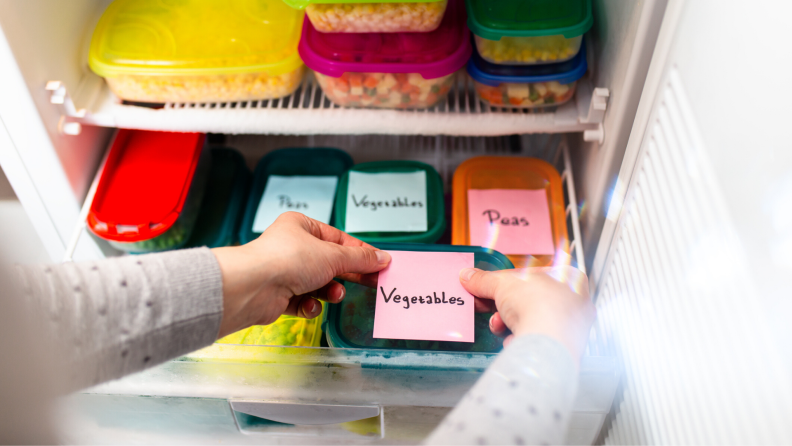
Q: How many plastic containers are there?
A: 12